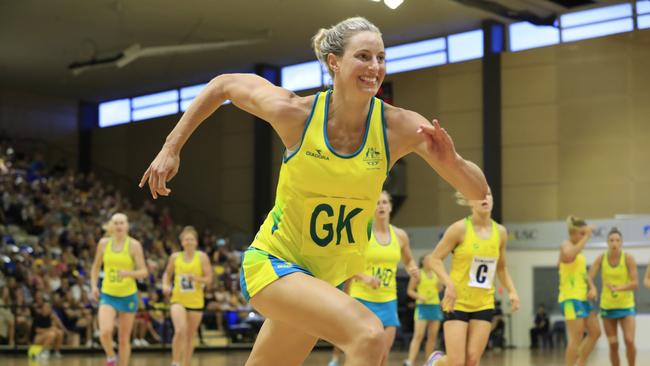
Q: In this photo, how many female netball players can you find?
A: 8